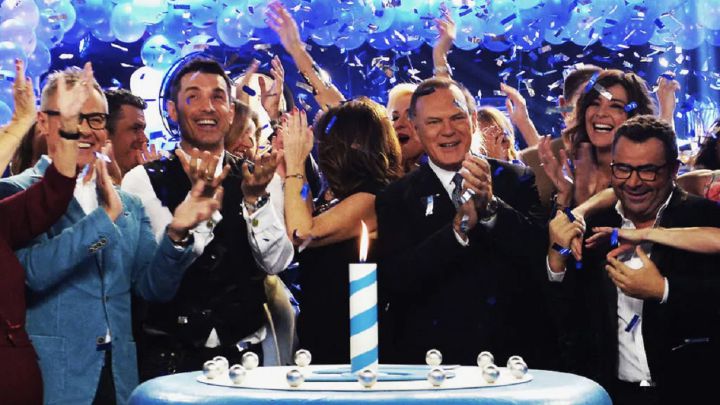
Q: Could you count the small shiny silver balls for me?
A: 13